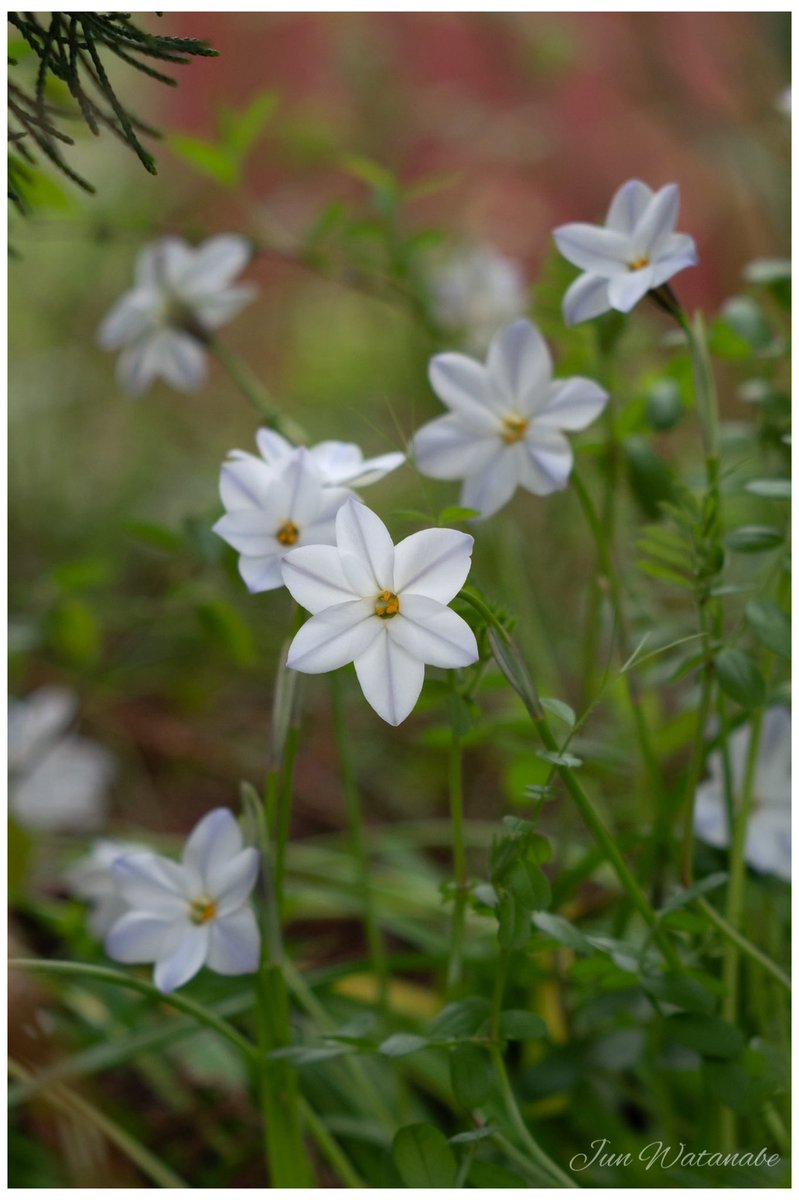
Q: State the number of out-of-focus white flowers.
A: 5